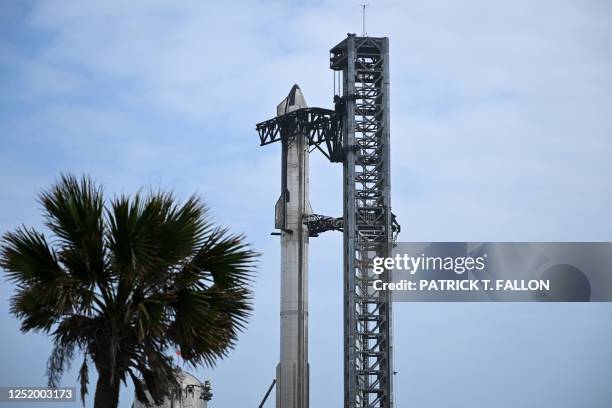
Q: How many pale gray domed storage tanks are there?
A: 1